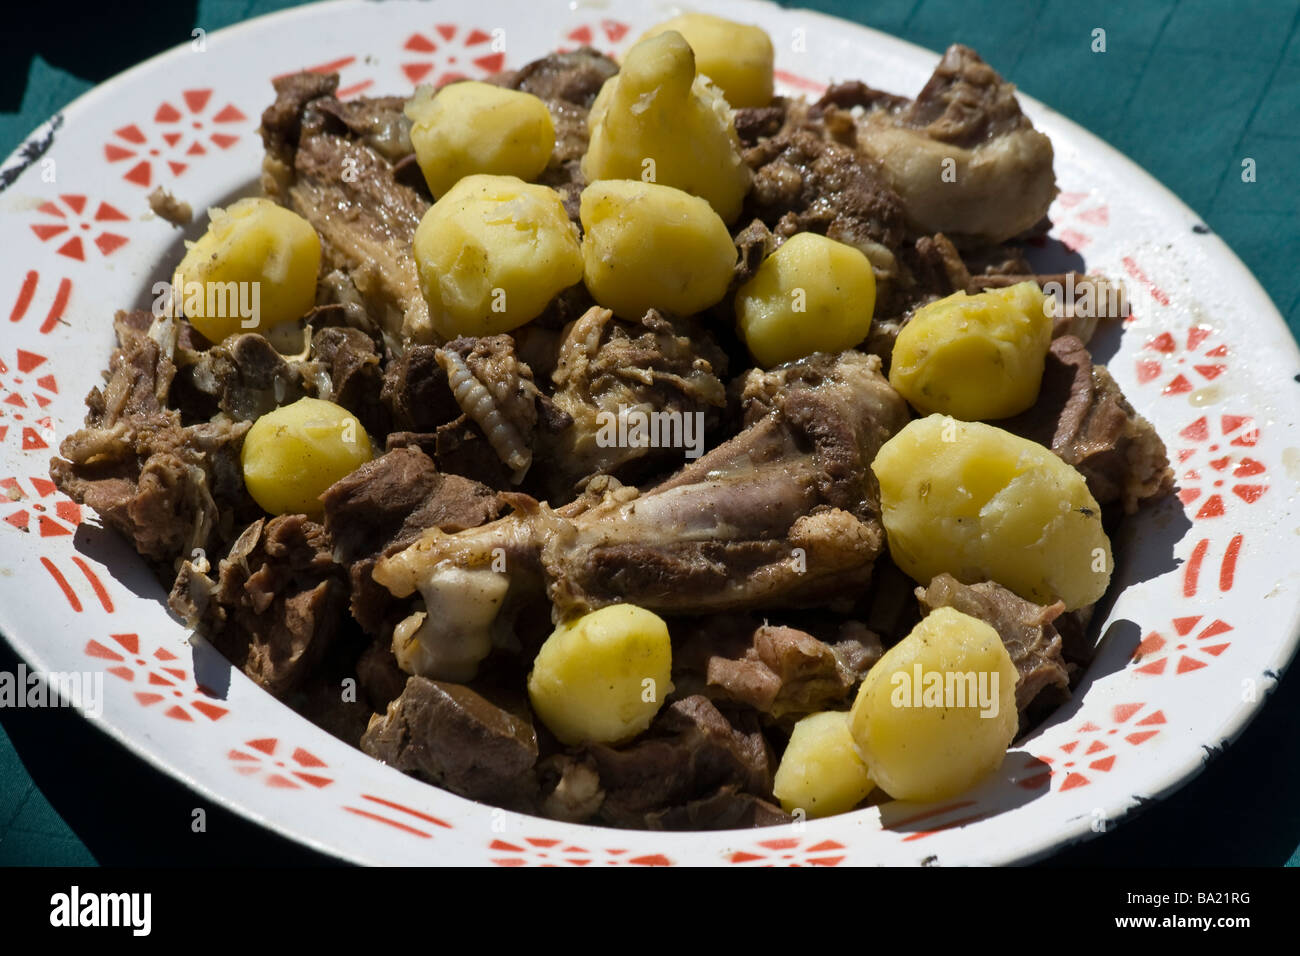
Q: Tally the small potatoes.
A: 13